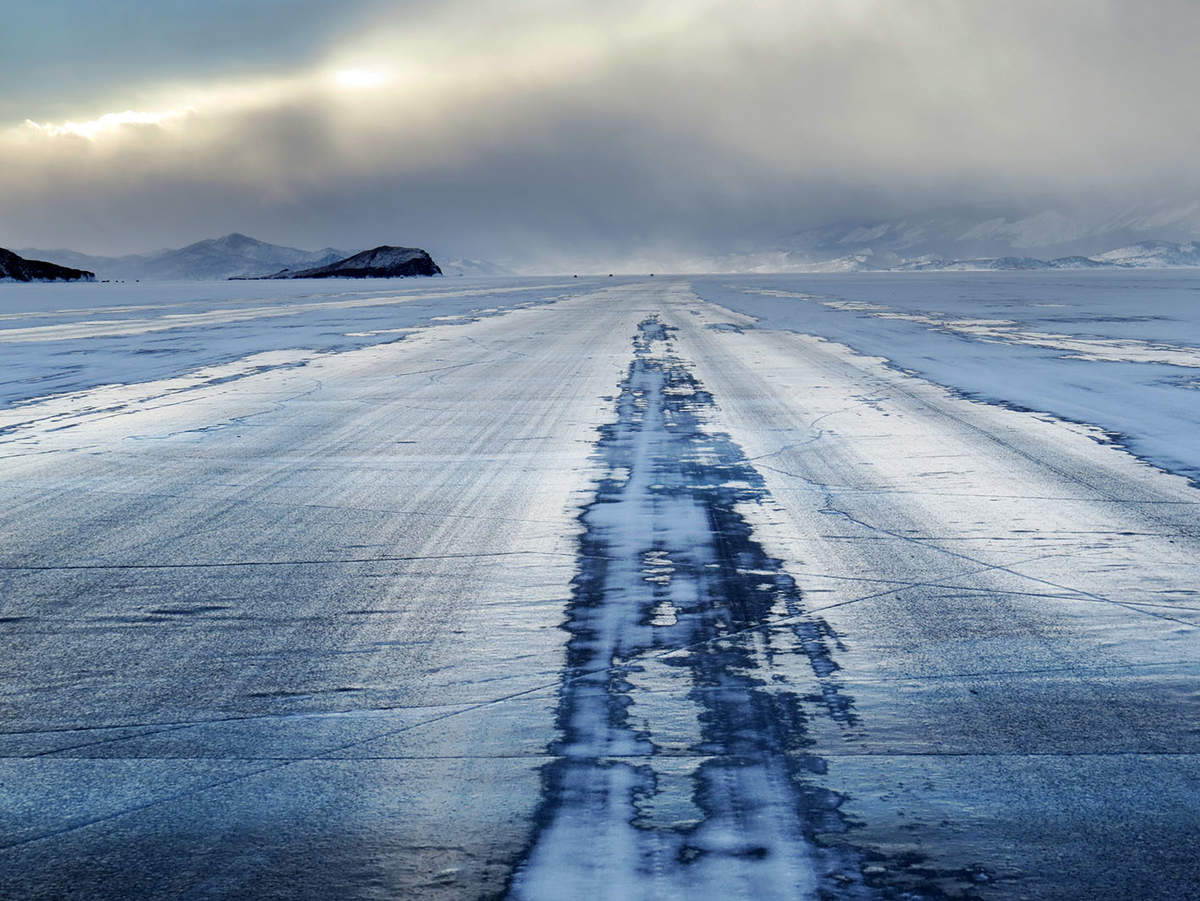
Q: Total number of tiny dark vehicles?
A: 3